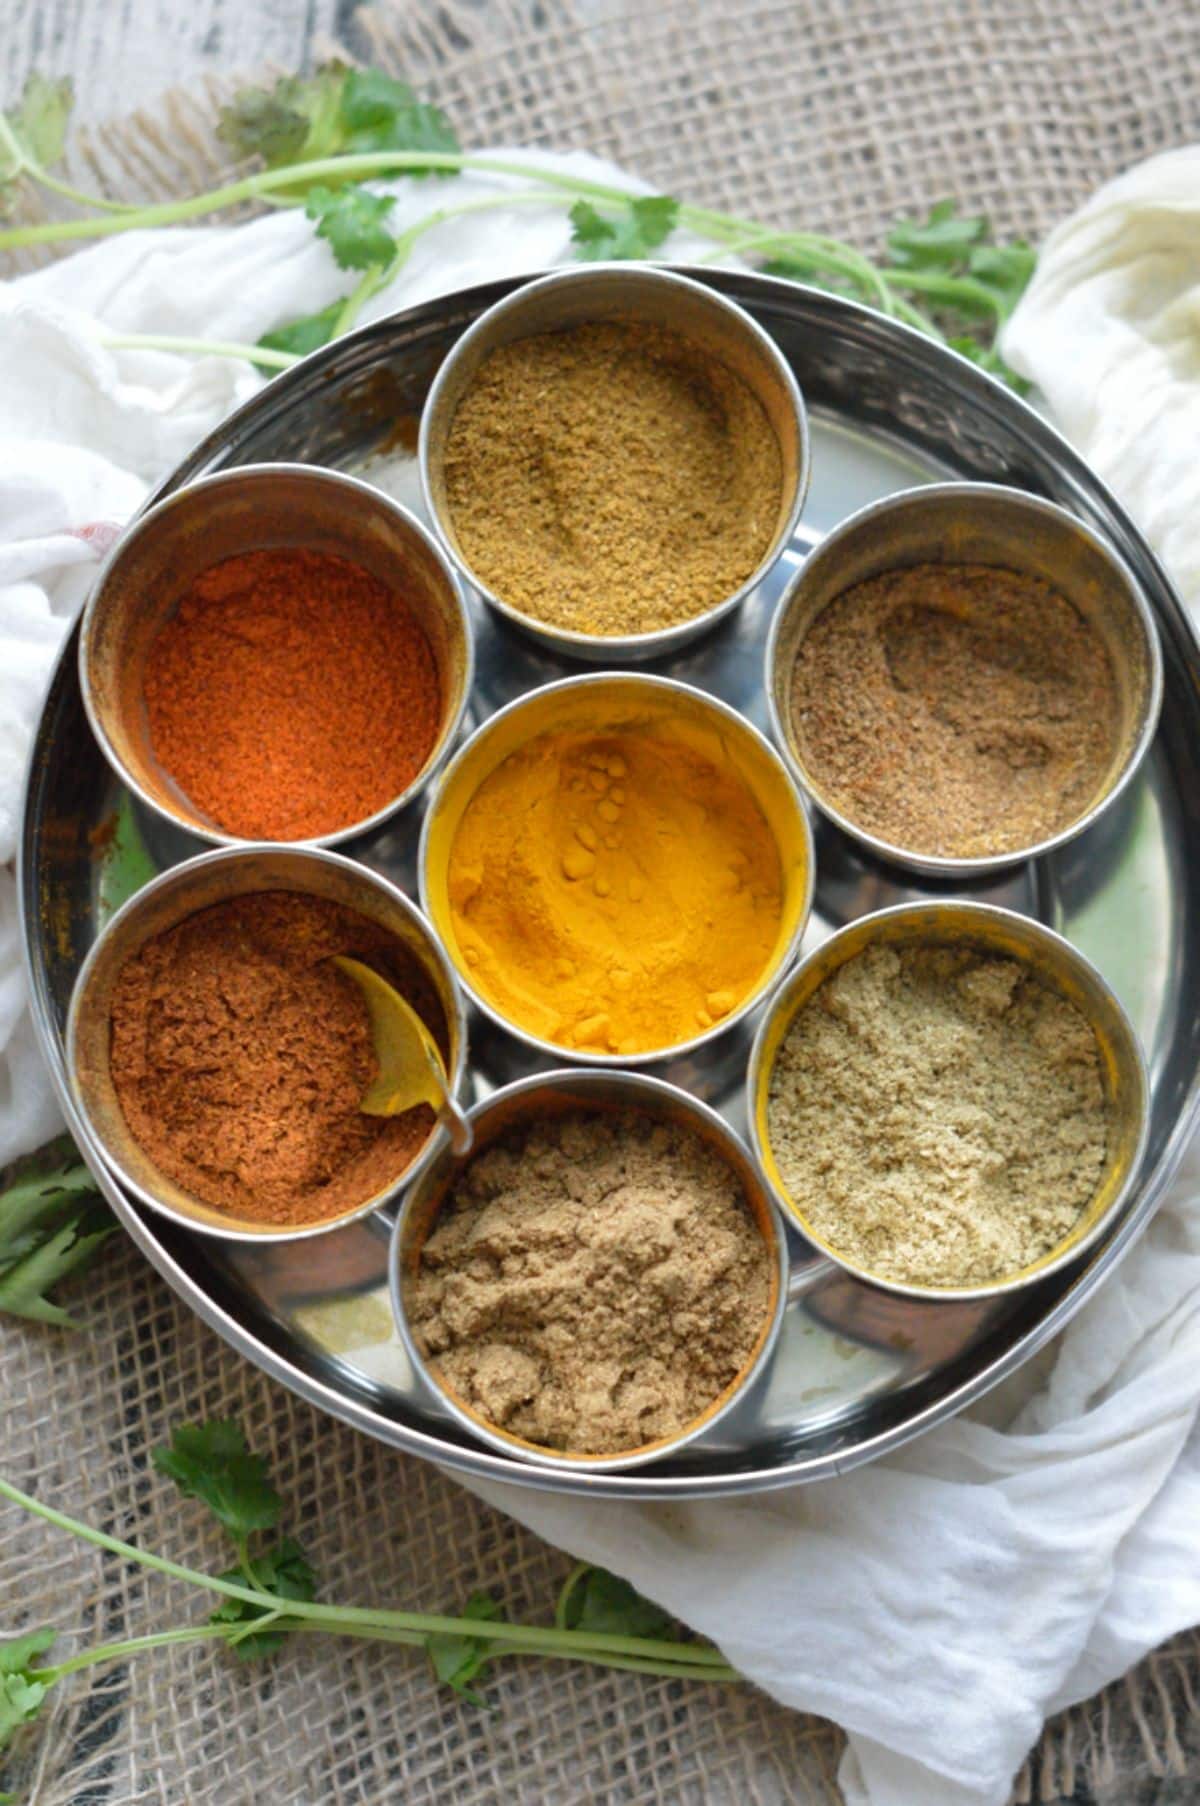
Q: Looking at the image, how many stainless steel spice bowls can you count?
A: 7